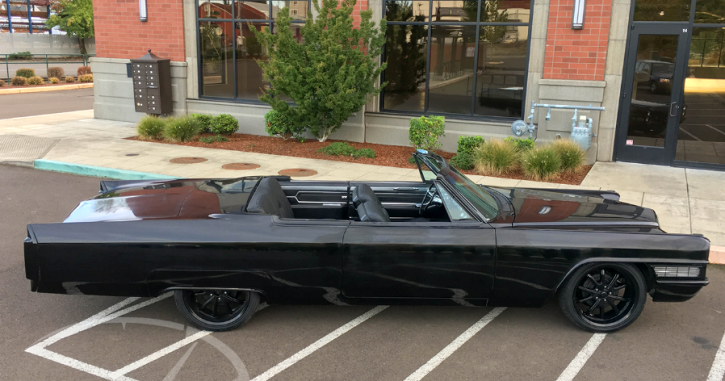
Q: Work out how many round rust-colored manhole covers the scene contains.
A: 3